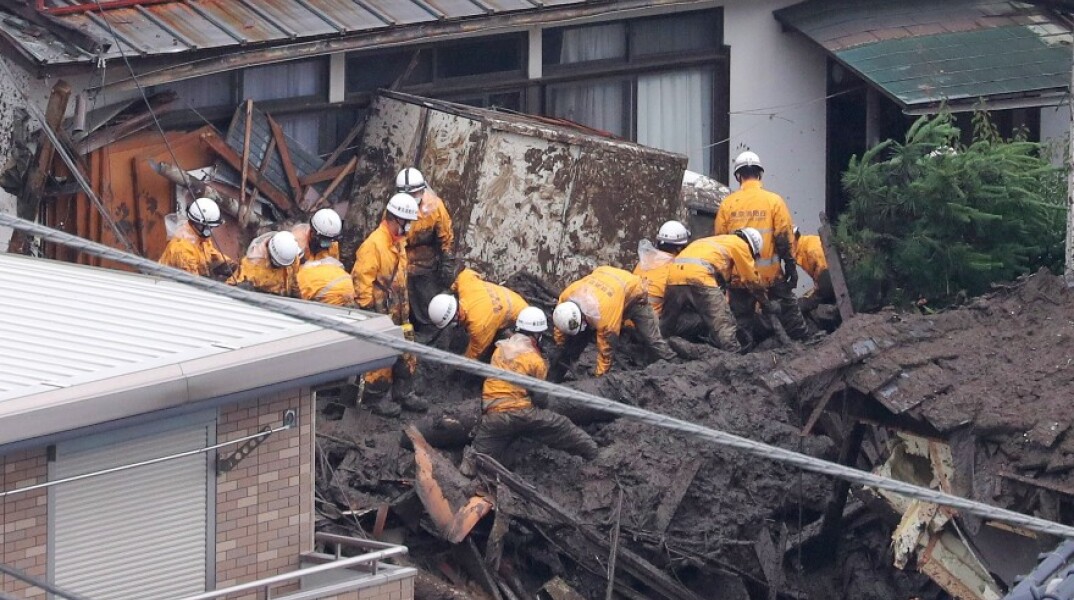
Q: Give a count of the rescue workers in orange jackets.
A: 13